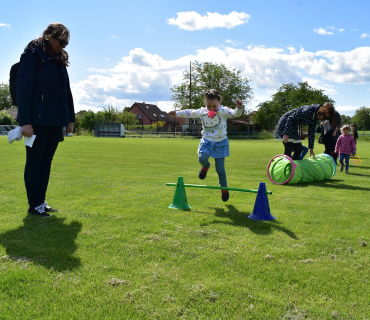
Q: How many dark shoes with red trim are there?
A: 2